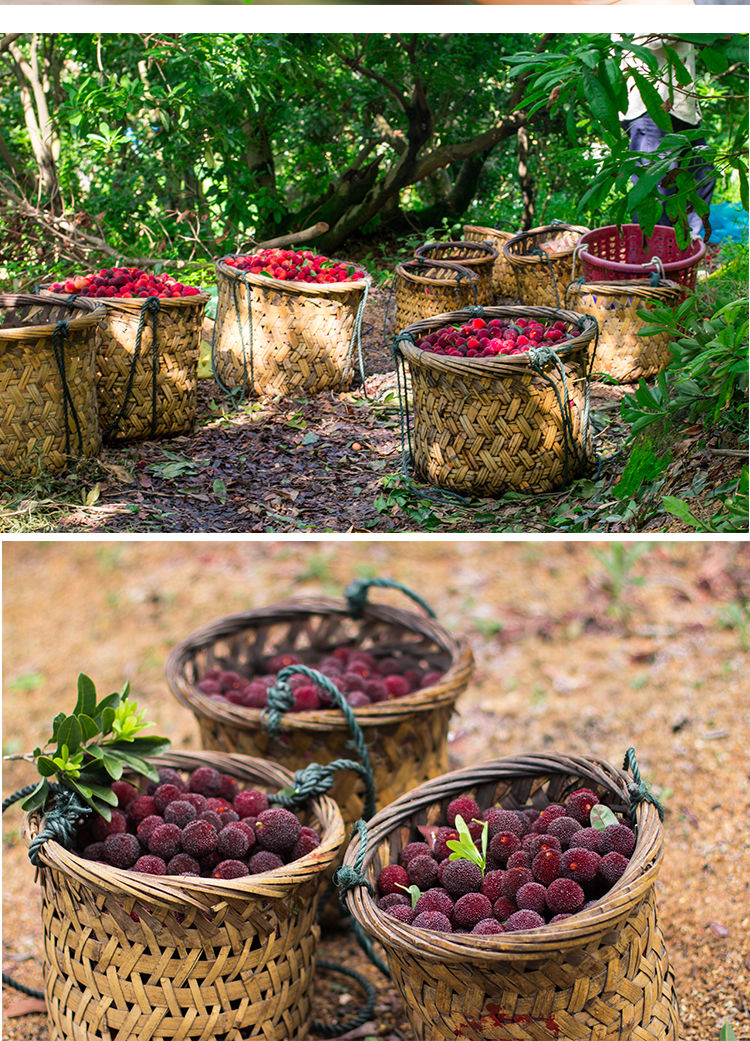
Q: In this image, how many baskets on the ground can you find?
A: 13